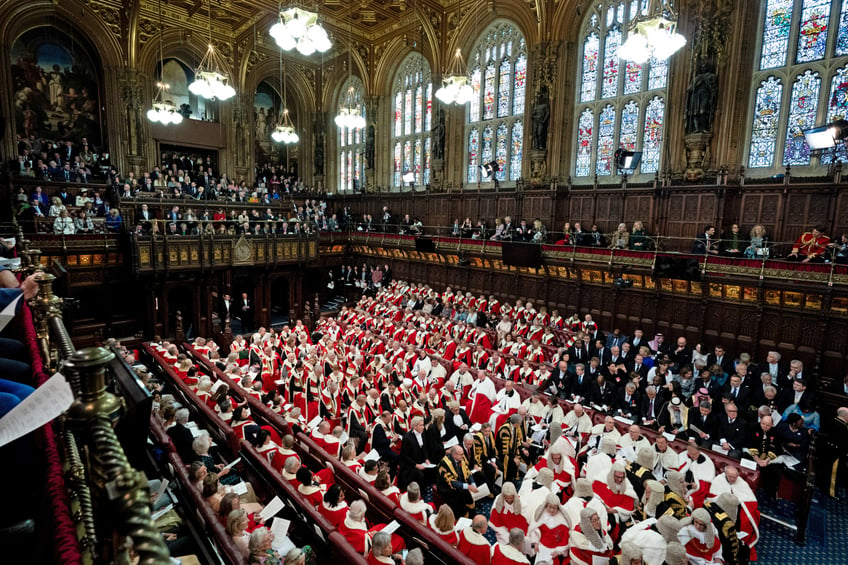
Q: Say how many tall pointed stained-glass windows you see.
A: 5